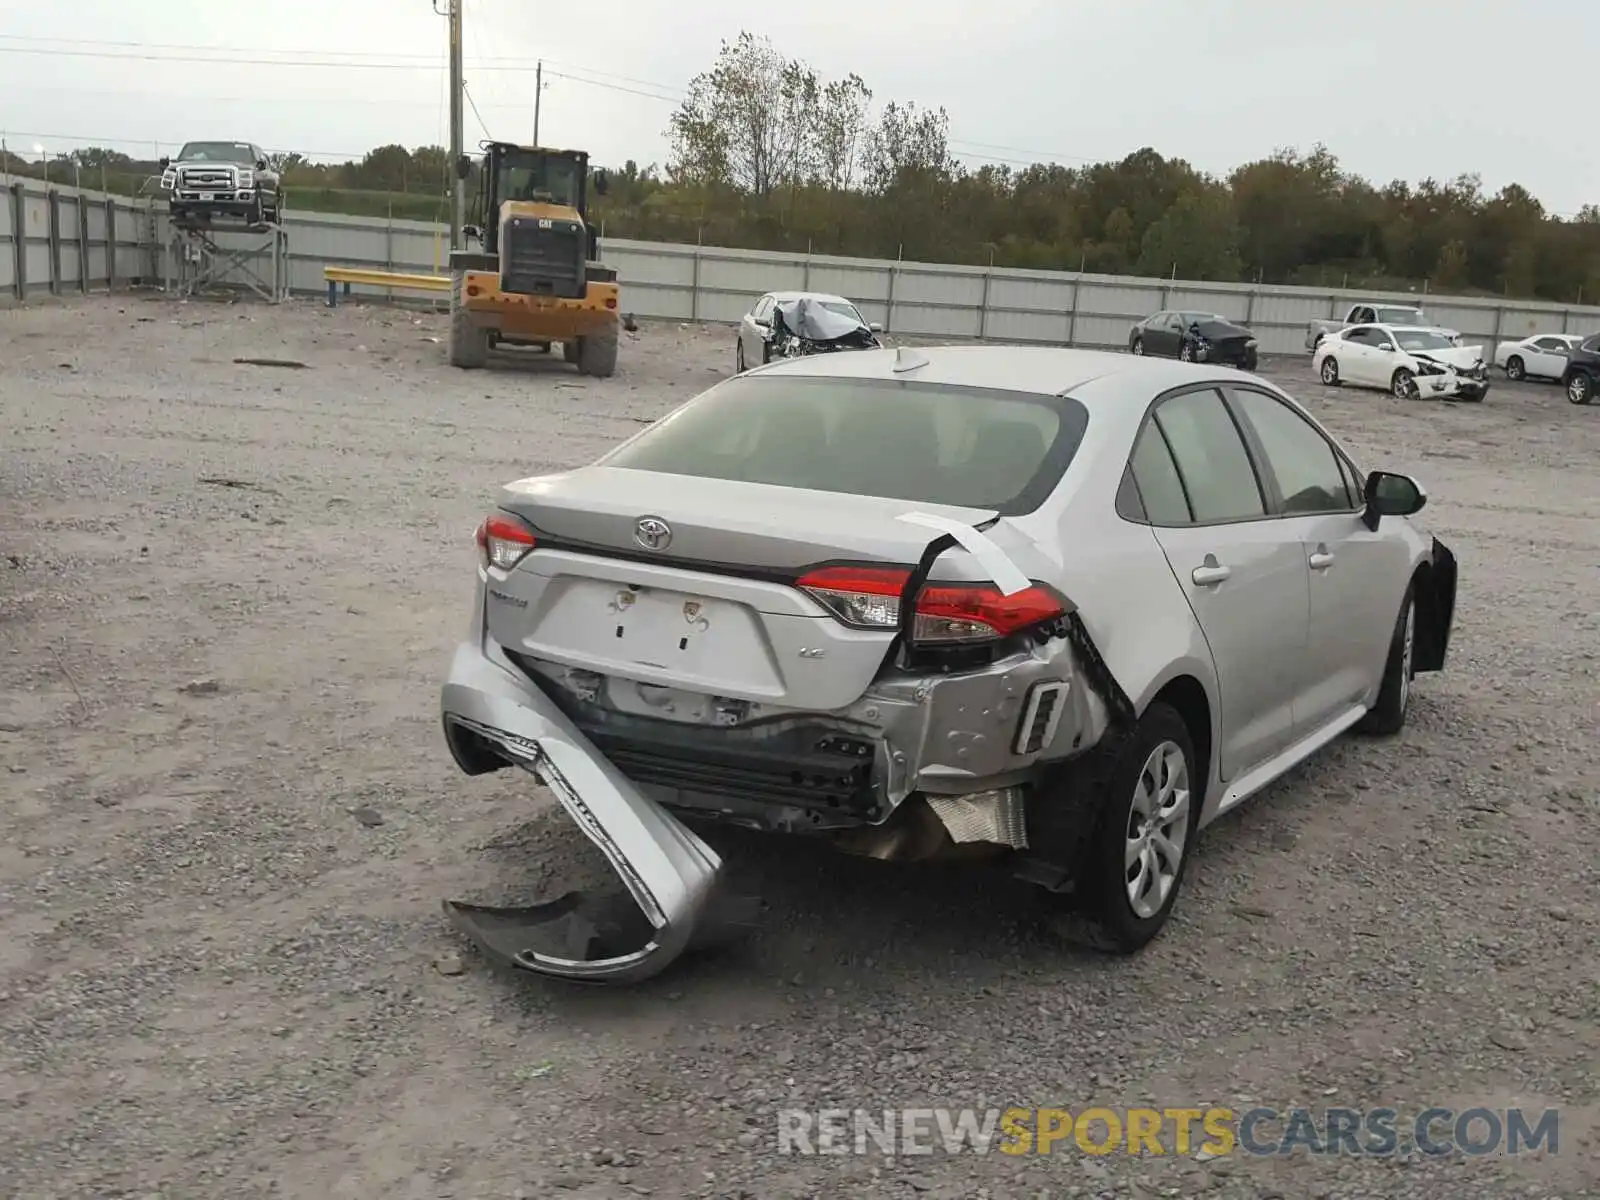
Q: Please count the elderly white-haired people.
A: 0